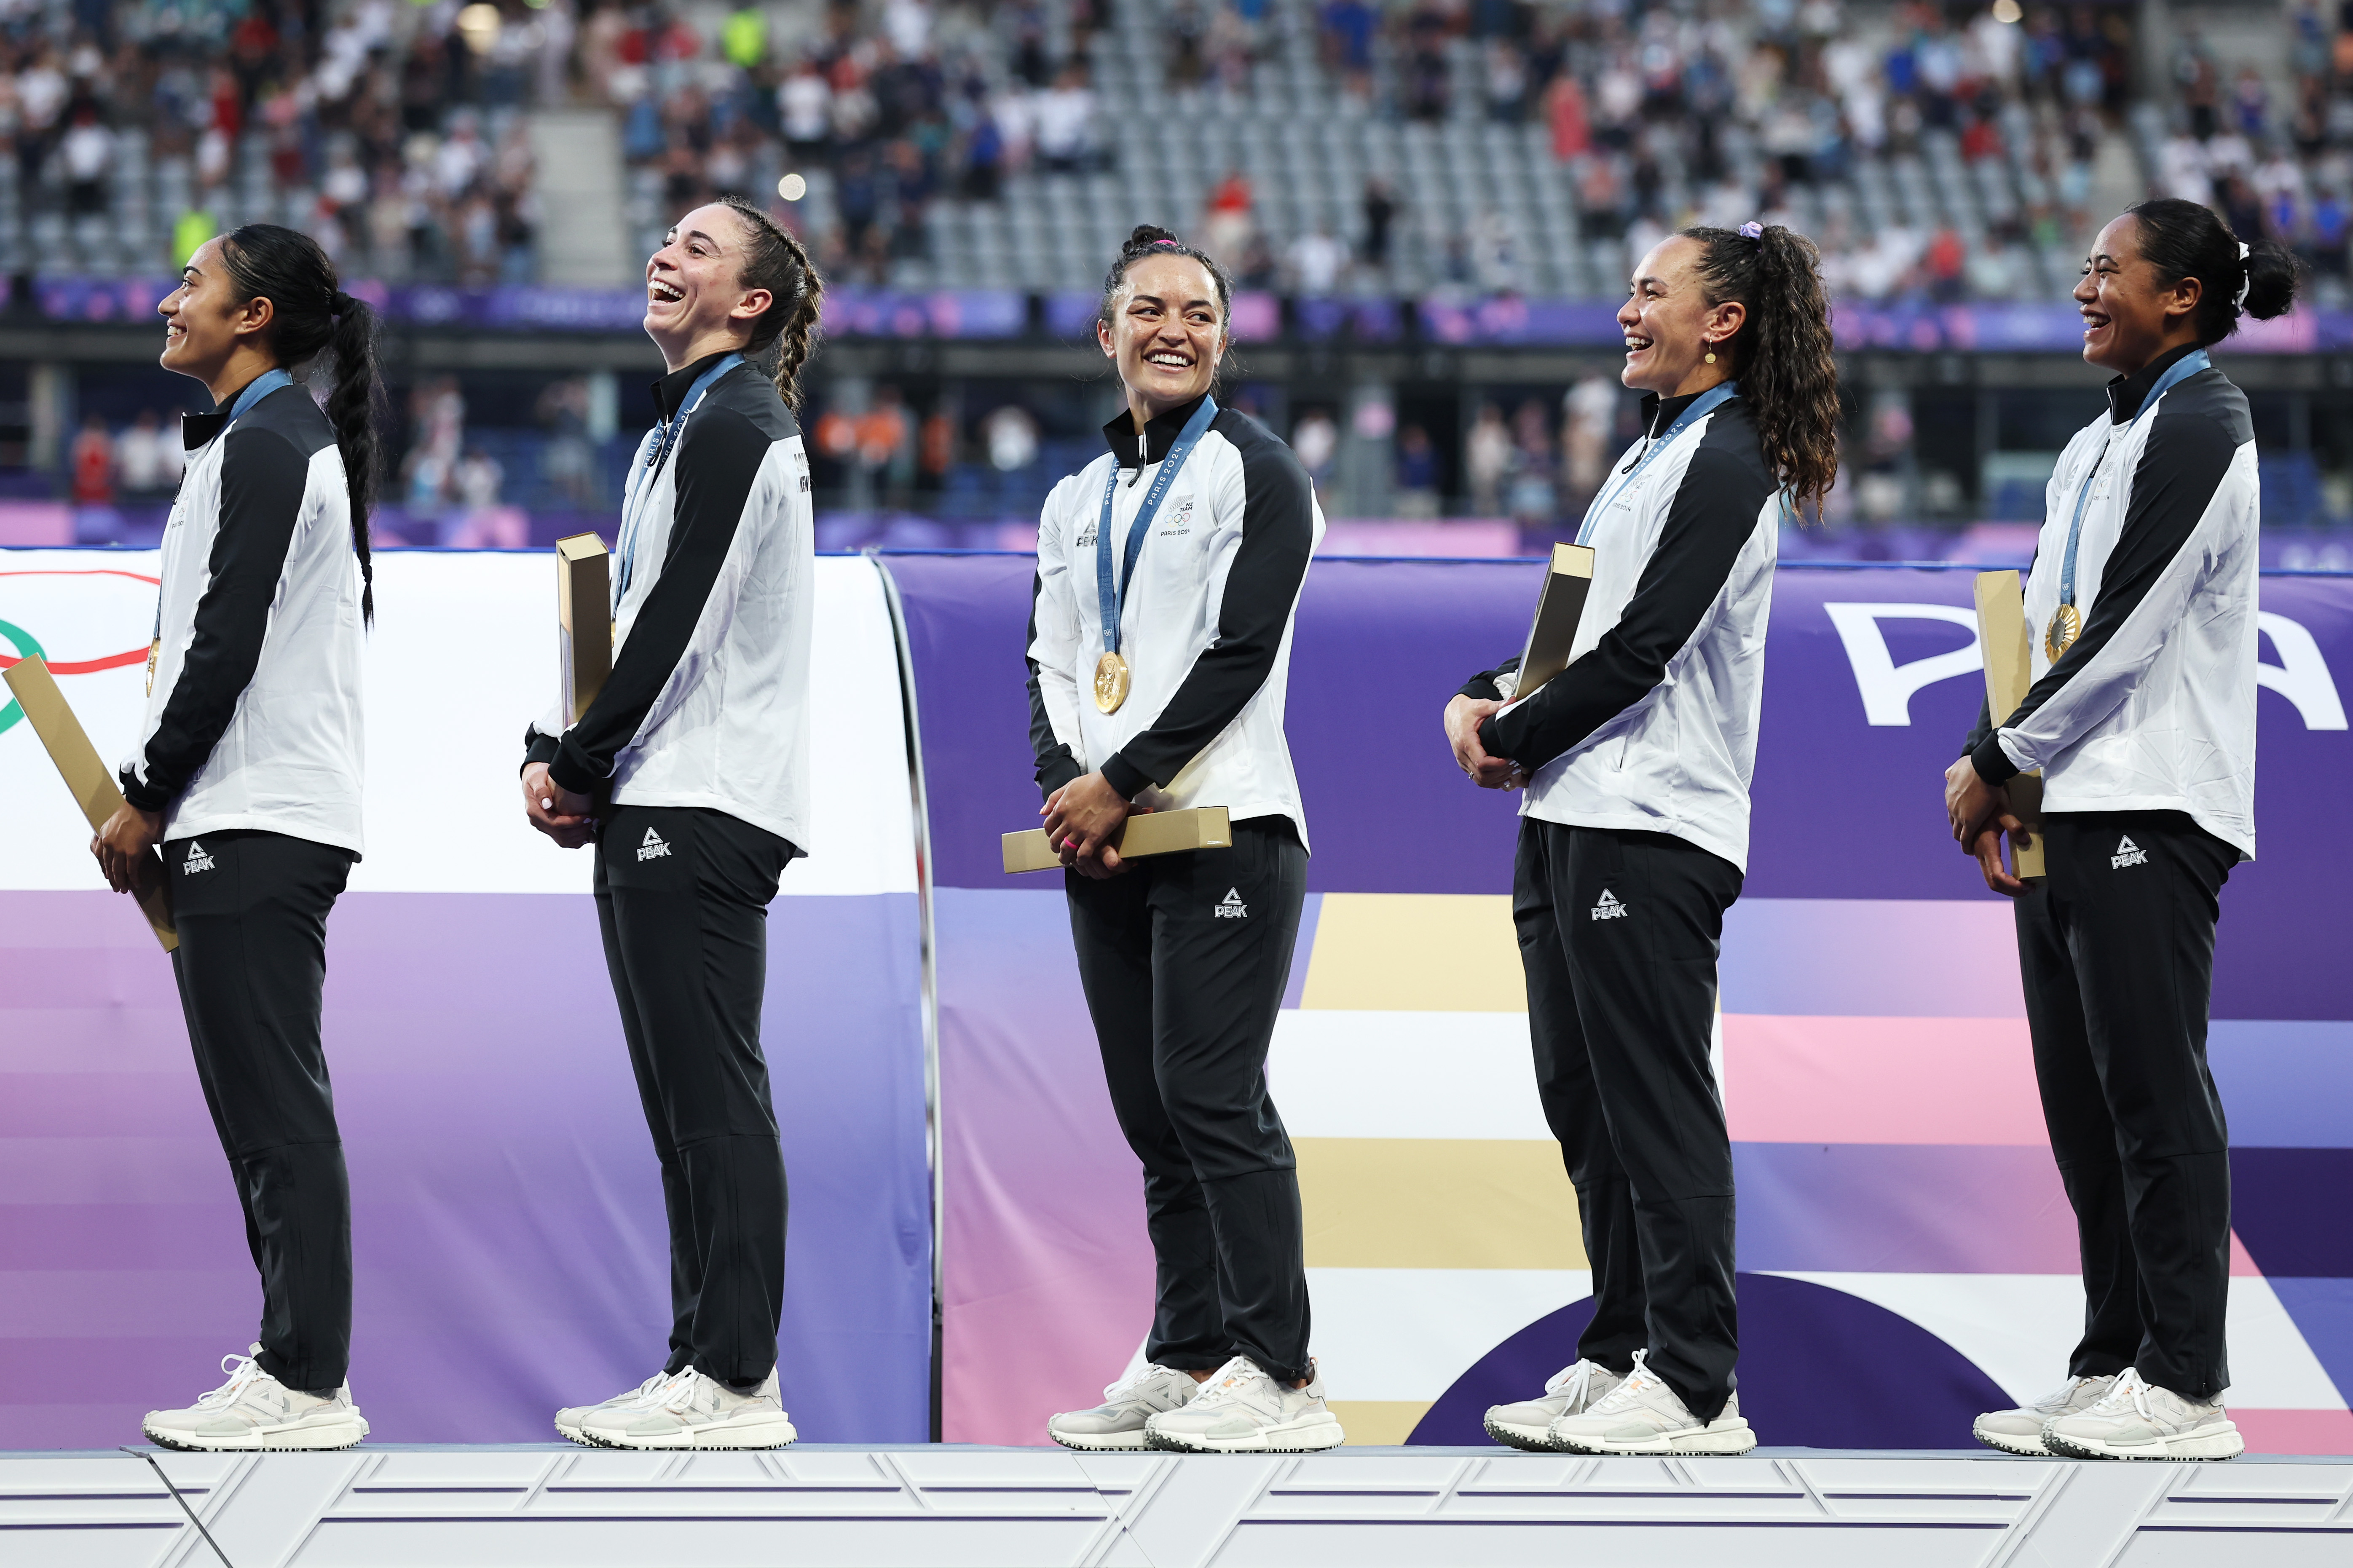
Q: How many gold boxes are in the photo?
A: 5